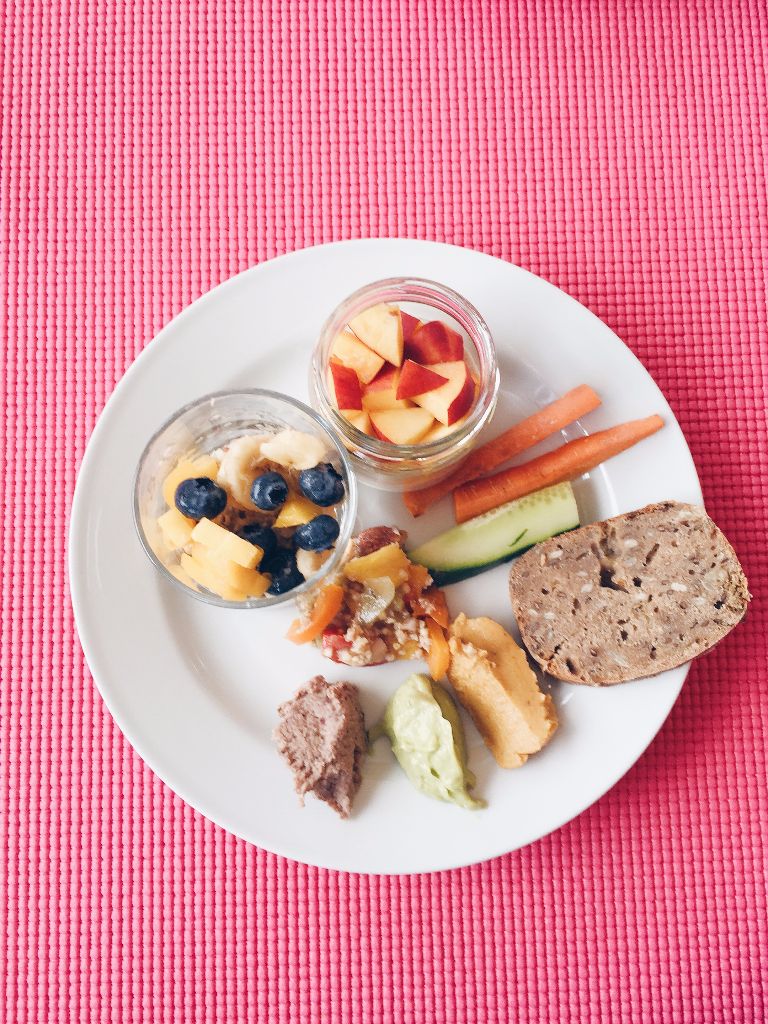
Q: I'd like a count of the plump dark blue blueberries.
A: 6